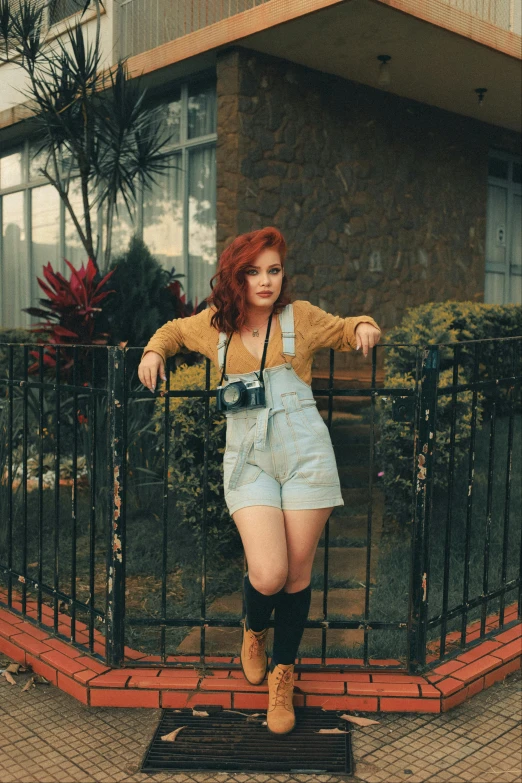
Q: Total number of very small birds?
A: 0